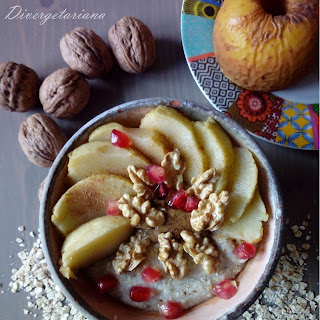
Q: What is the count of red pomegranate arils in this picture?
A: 12